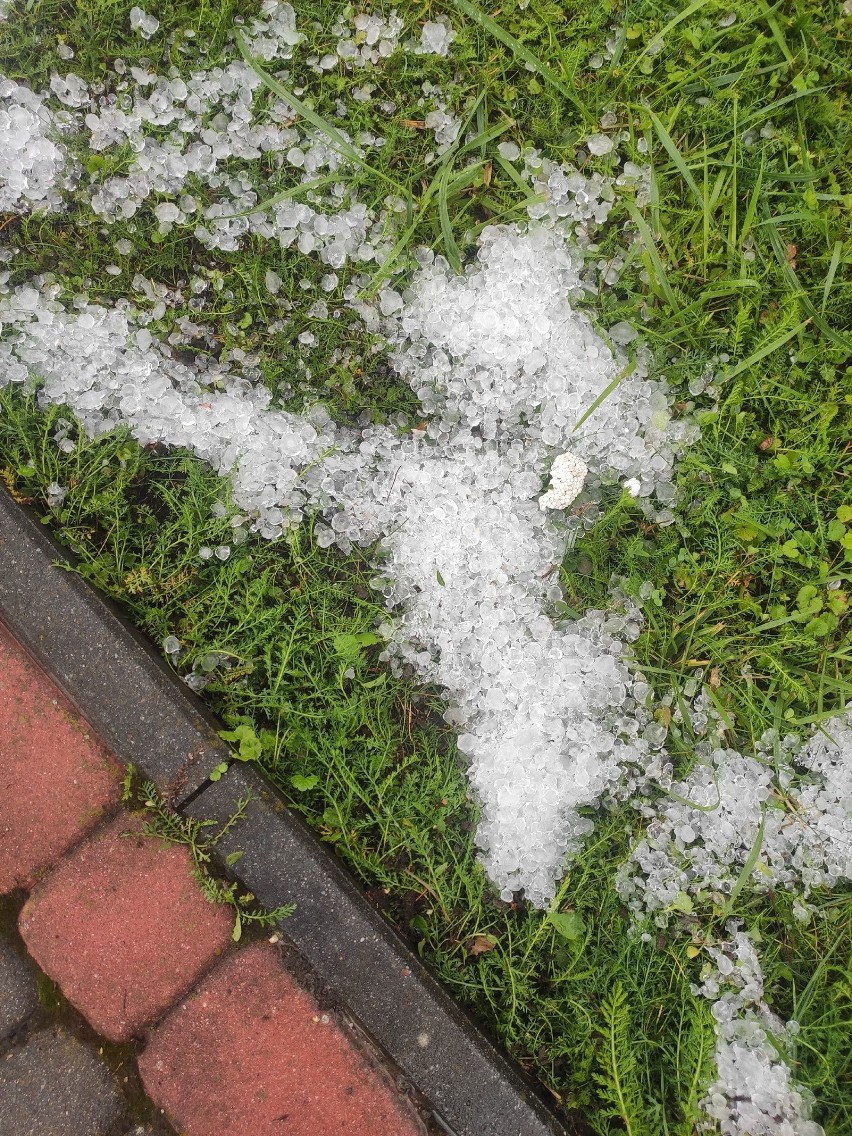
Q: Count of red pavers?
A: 3